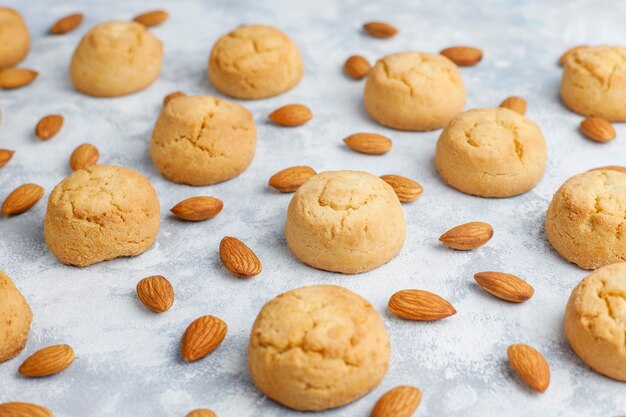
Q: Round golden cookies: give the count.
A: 13